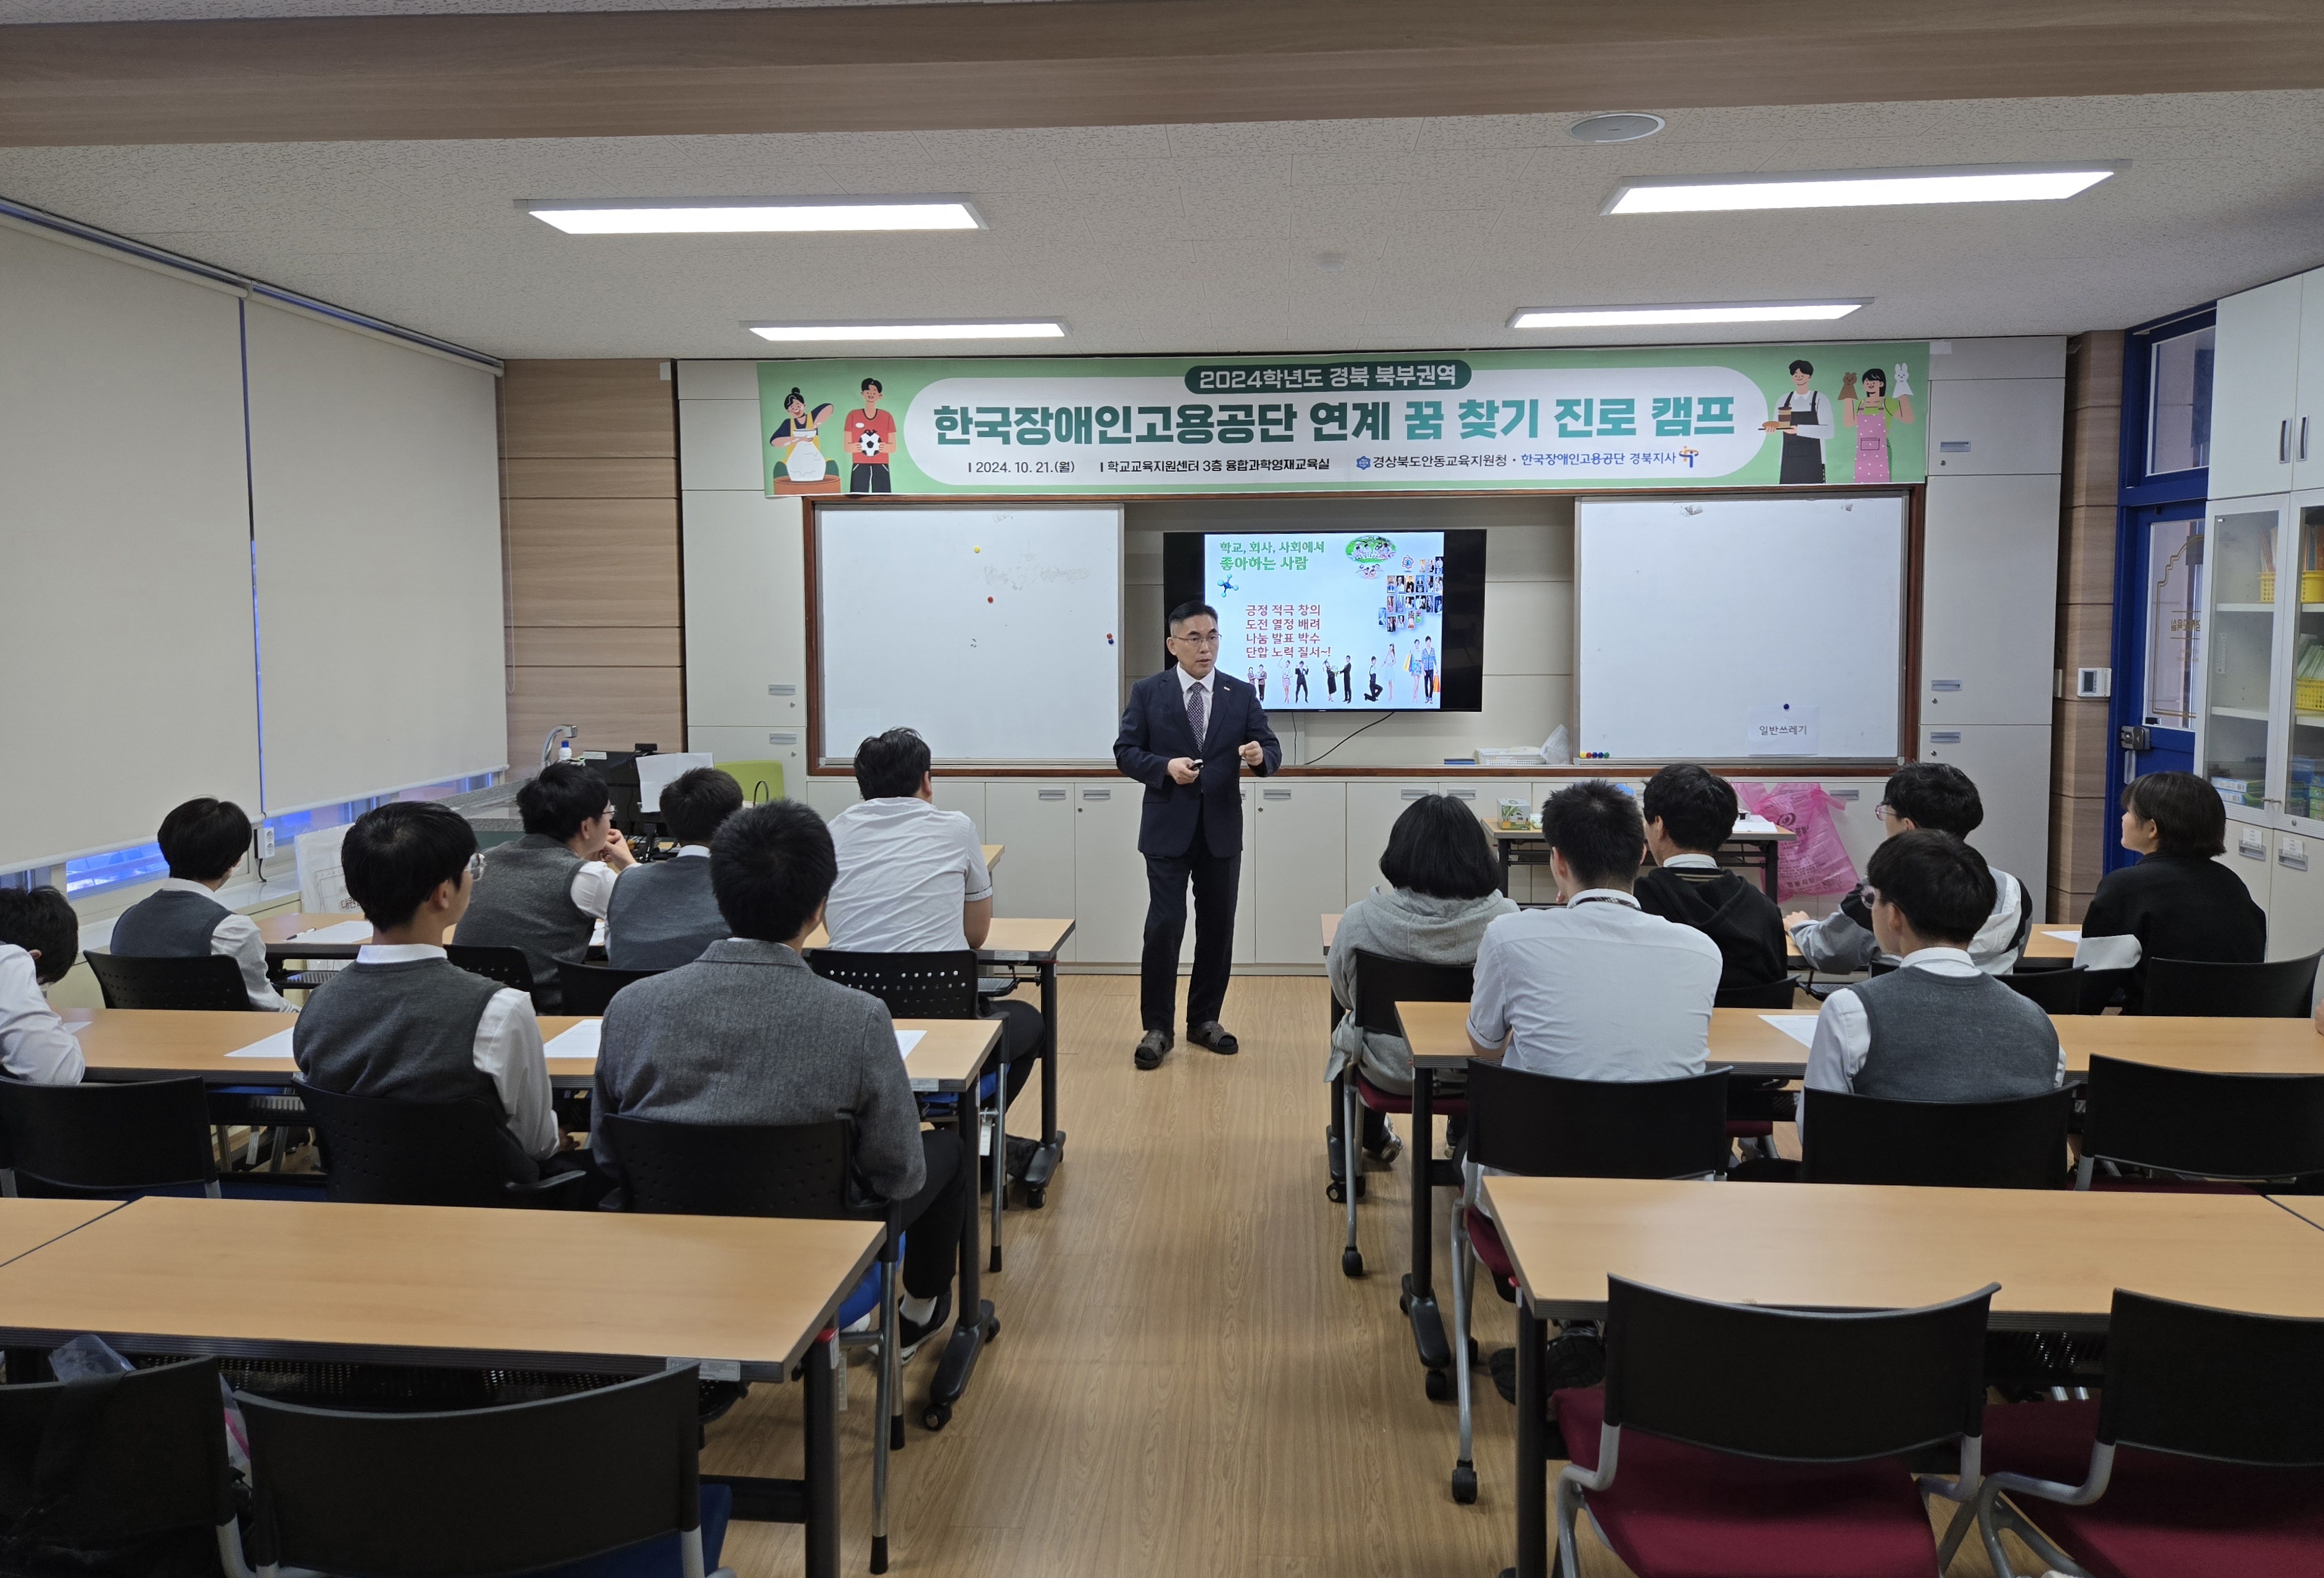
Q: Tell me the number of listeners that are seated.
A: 13